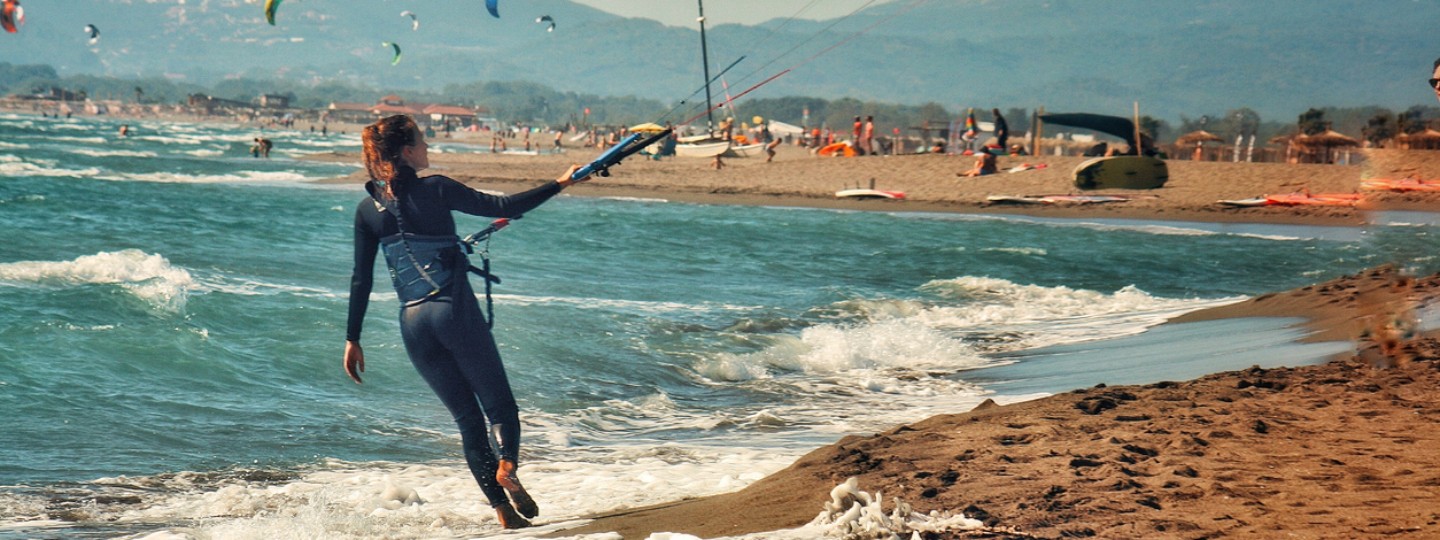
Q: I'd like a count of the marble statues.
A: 0